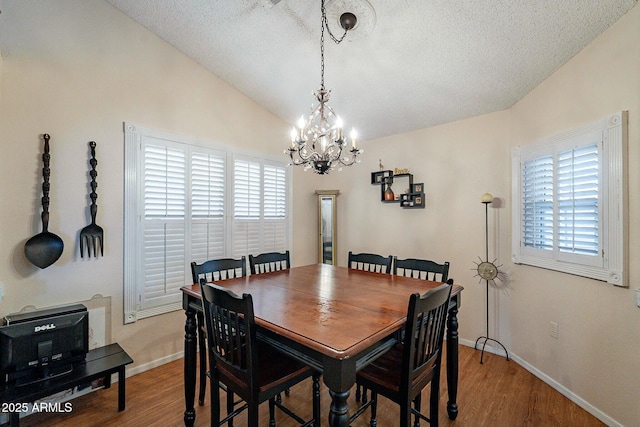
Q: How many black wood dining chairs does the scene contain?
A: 6